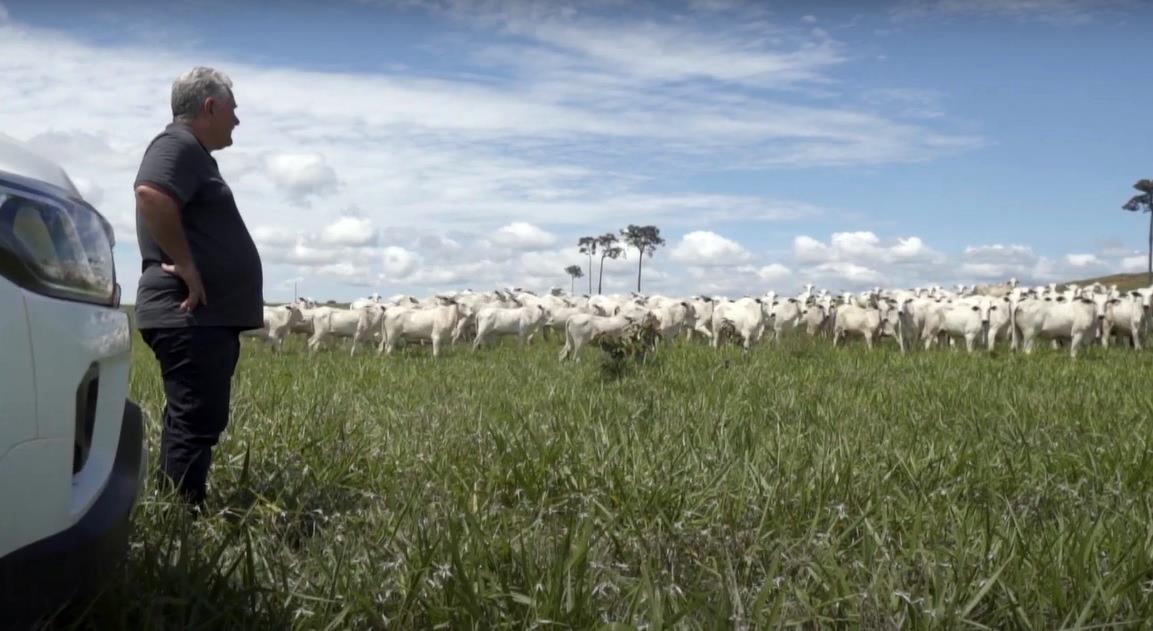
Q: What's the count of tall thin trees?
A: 5